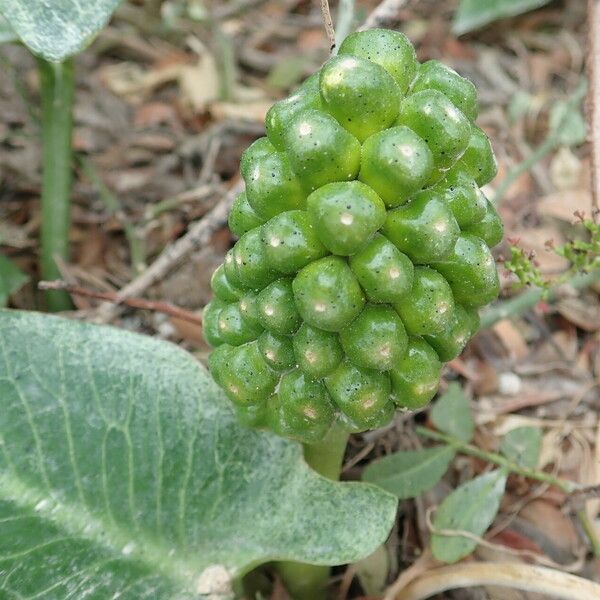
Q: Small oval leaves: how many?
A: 4